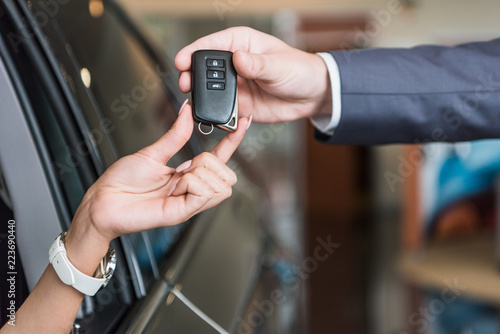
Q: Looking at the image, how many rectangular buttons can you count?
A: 3